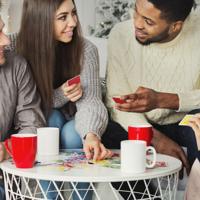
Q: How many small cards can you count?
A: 3